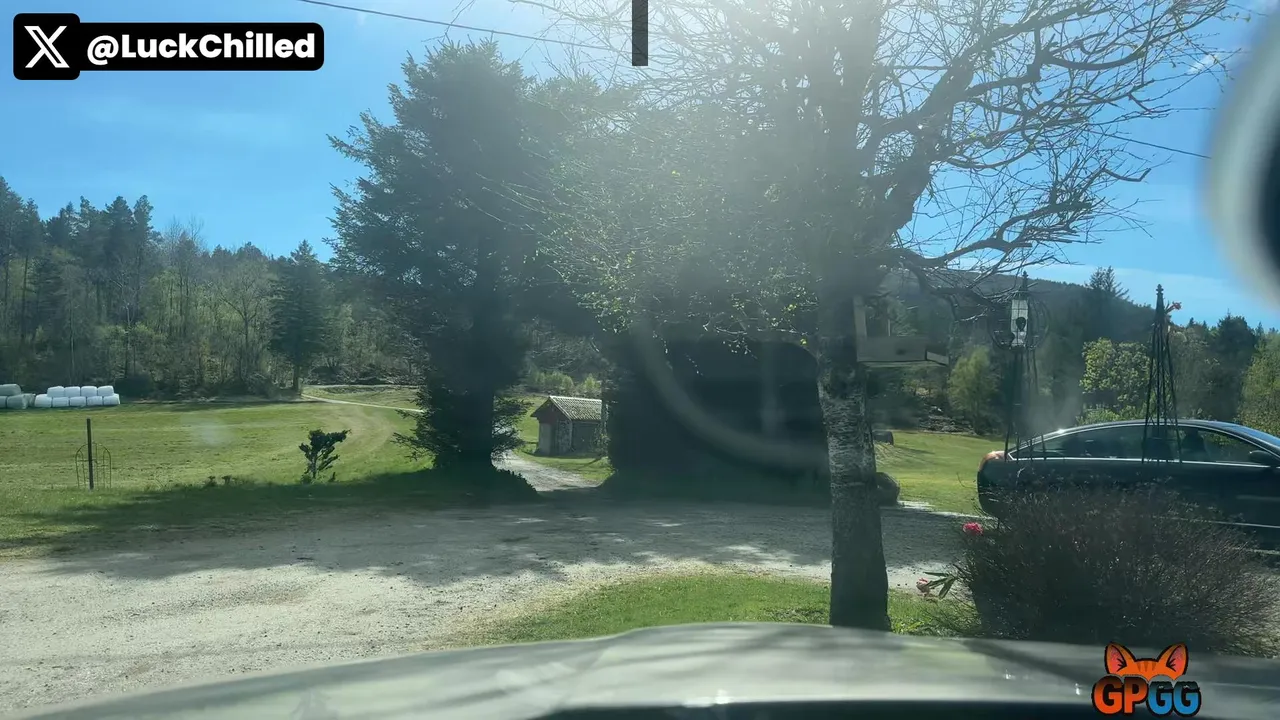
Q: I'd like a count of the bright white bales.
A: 9